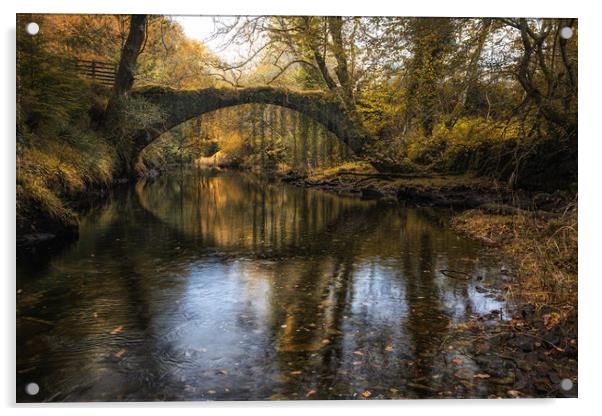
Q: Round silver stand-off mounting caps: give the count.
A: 4